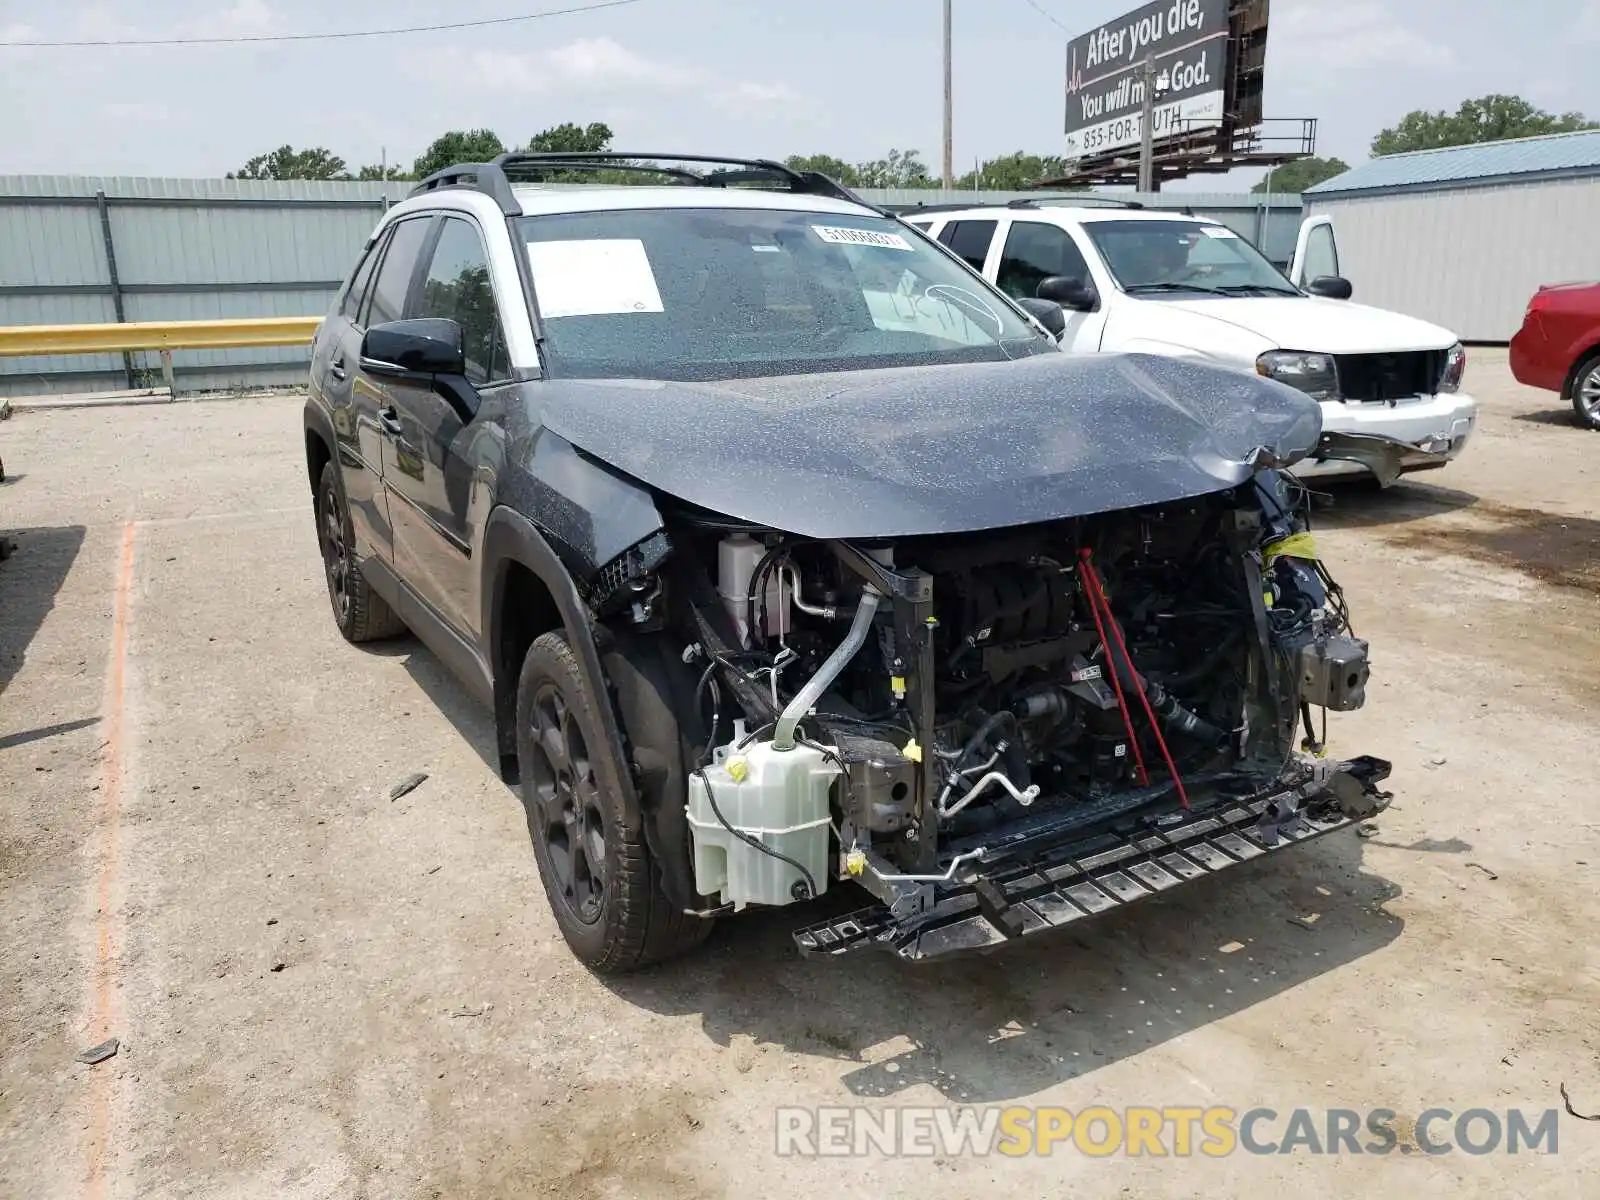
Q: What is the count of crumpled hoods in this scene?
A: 1